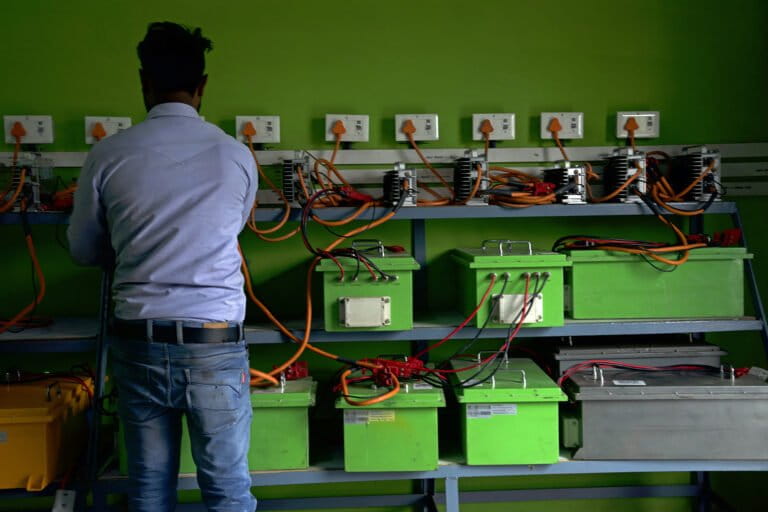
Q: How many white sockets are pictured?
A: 8